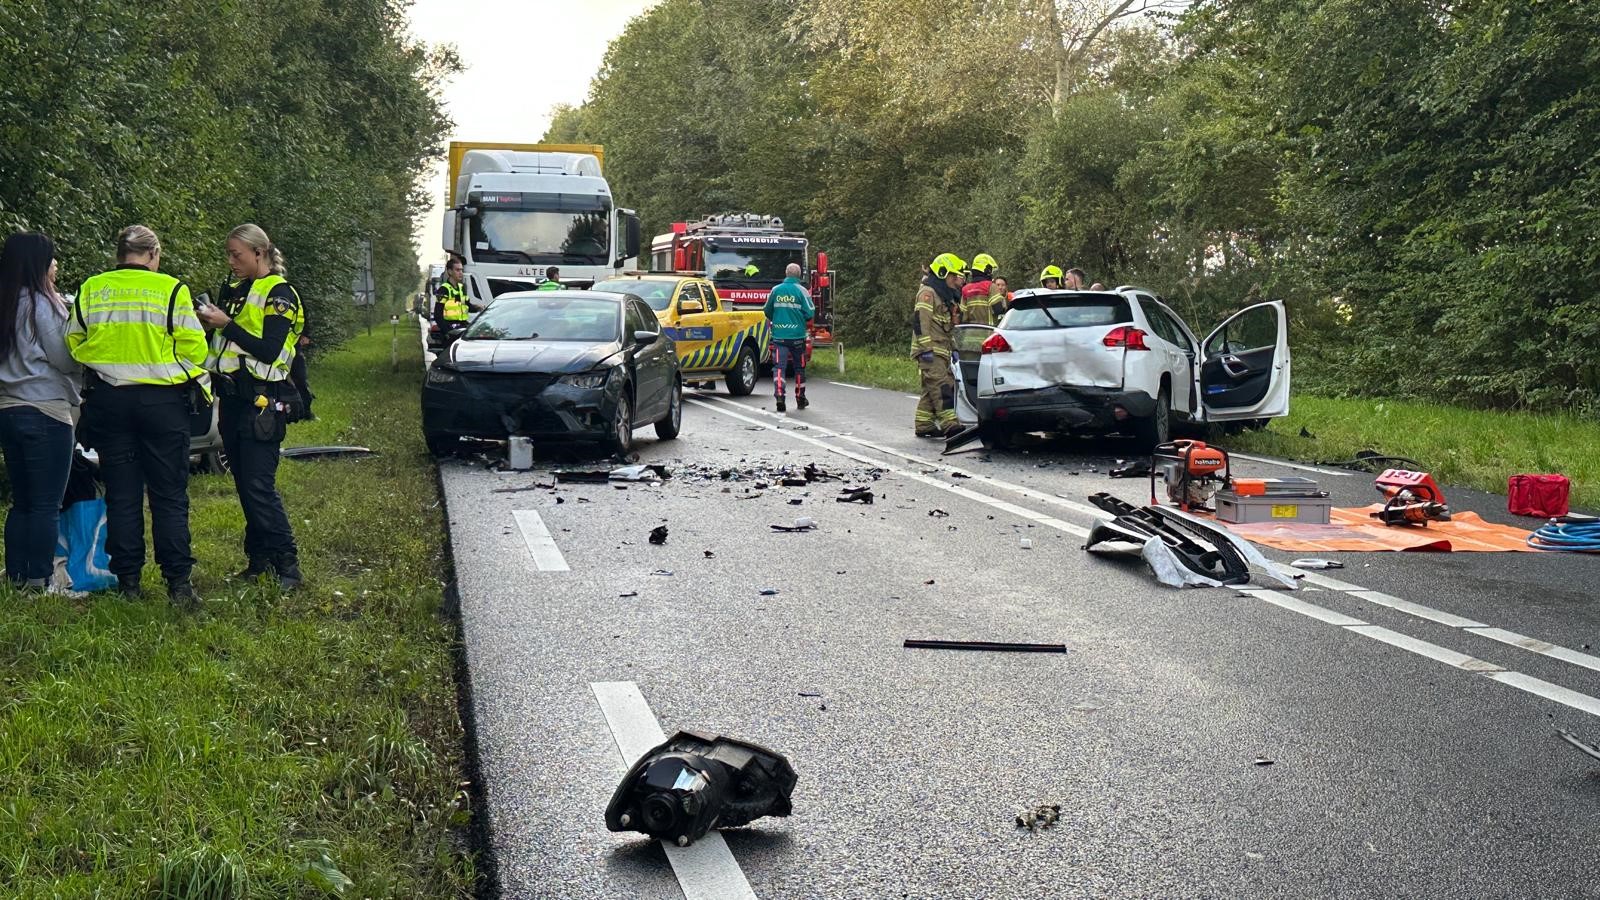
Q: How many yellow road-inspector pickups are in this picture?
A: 1